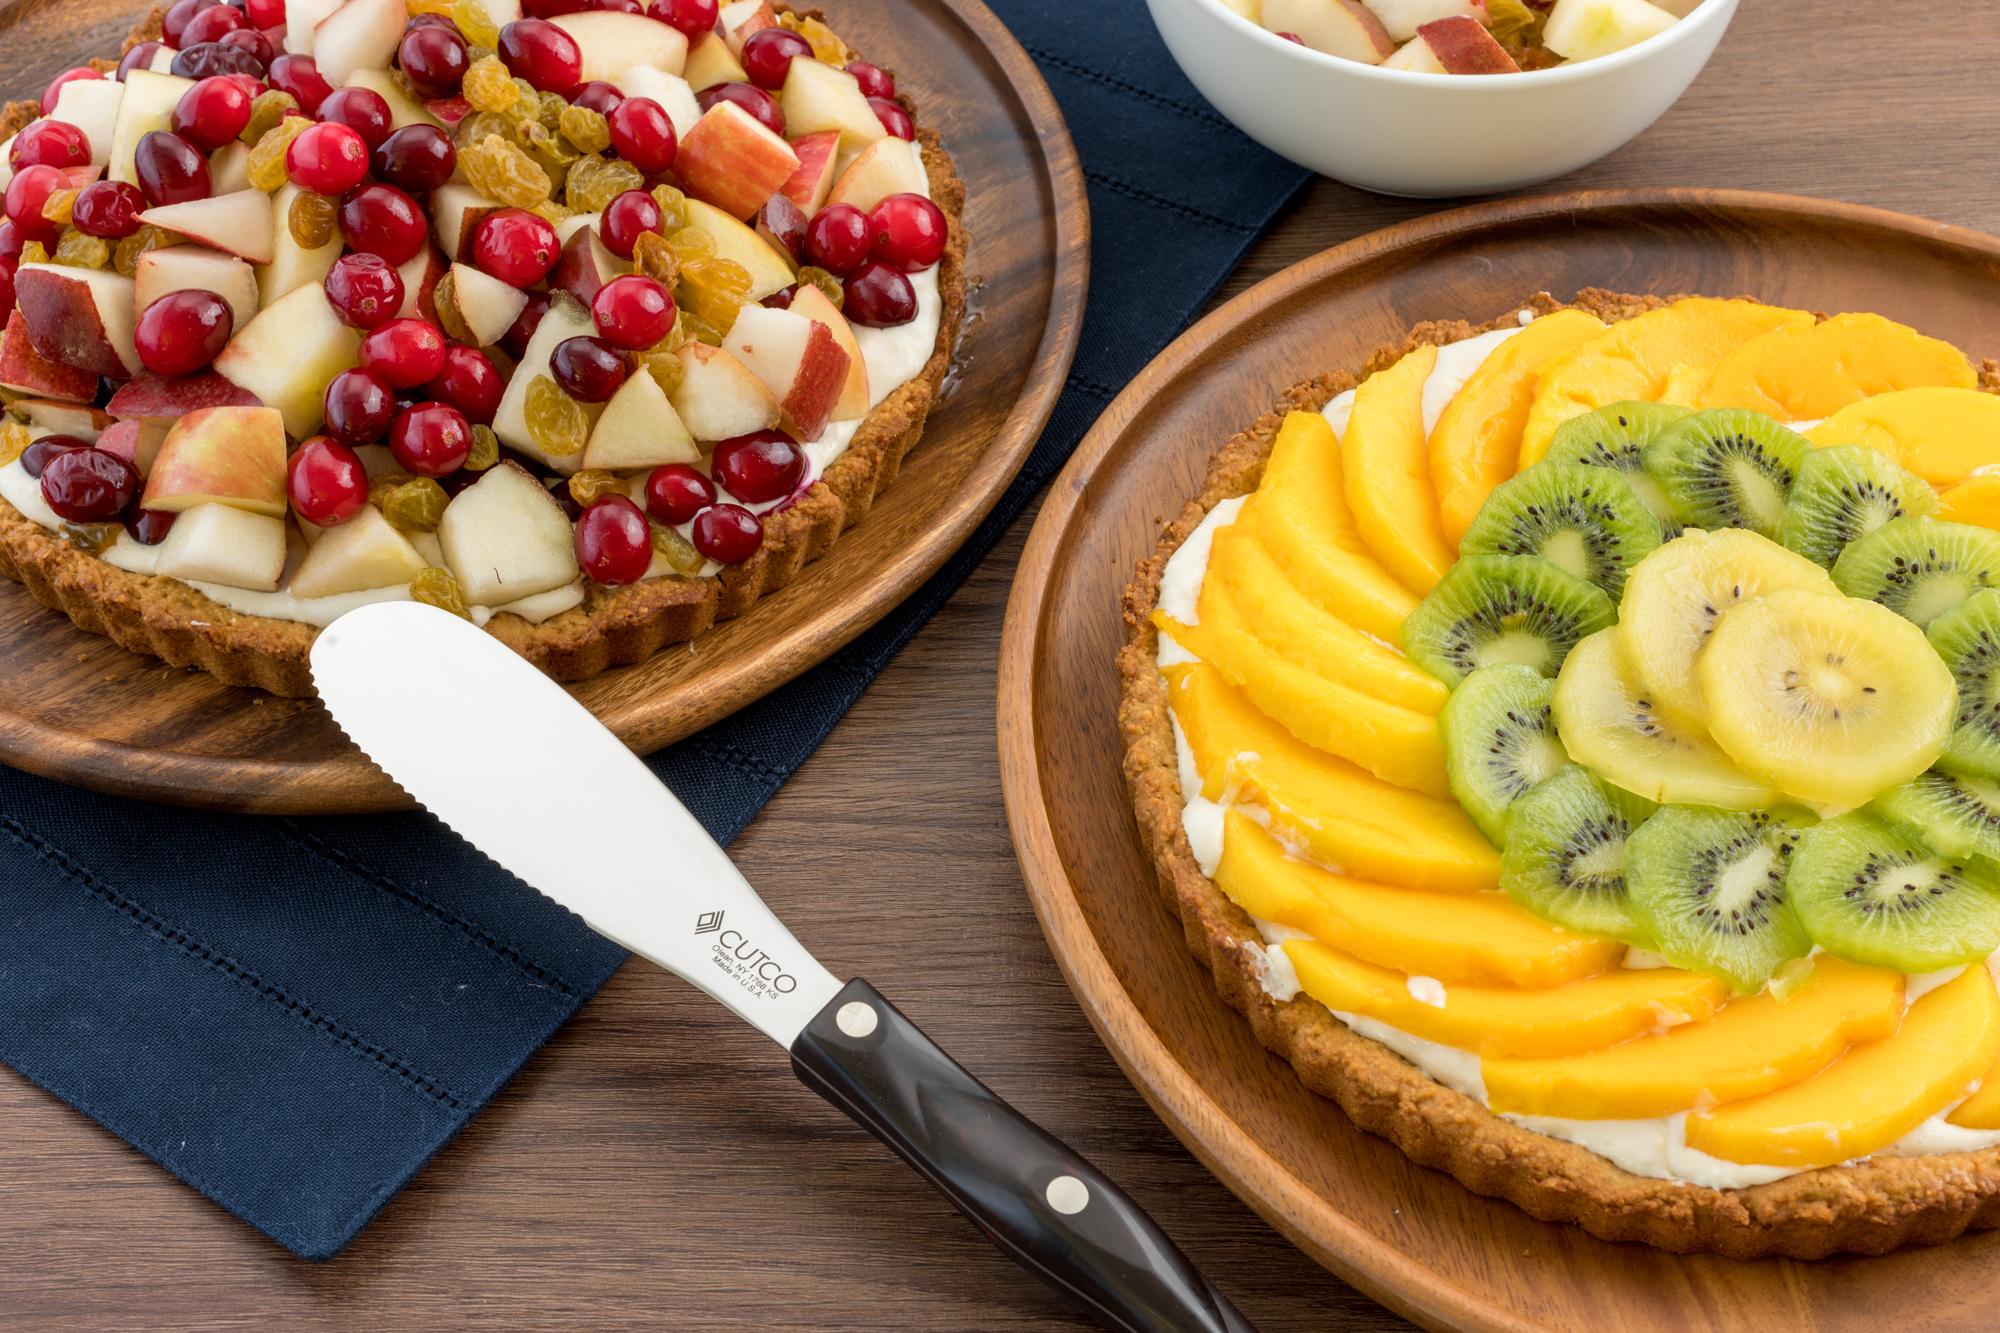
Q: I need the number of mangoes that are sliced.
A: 15